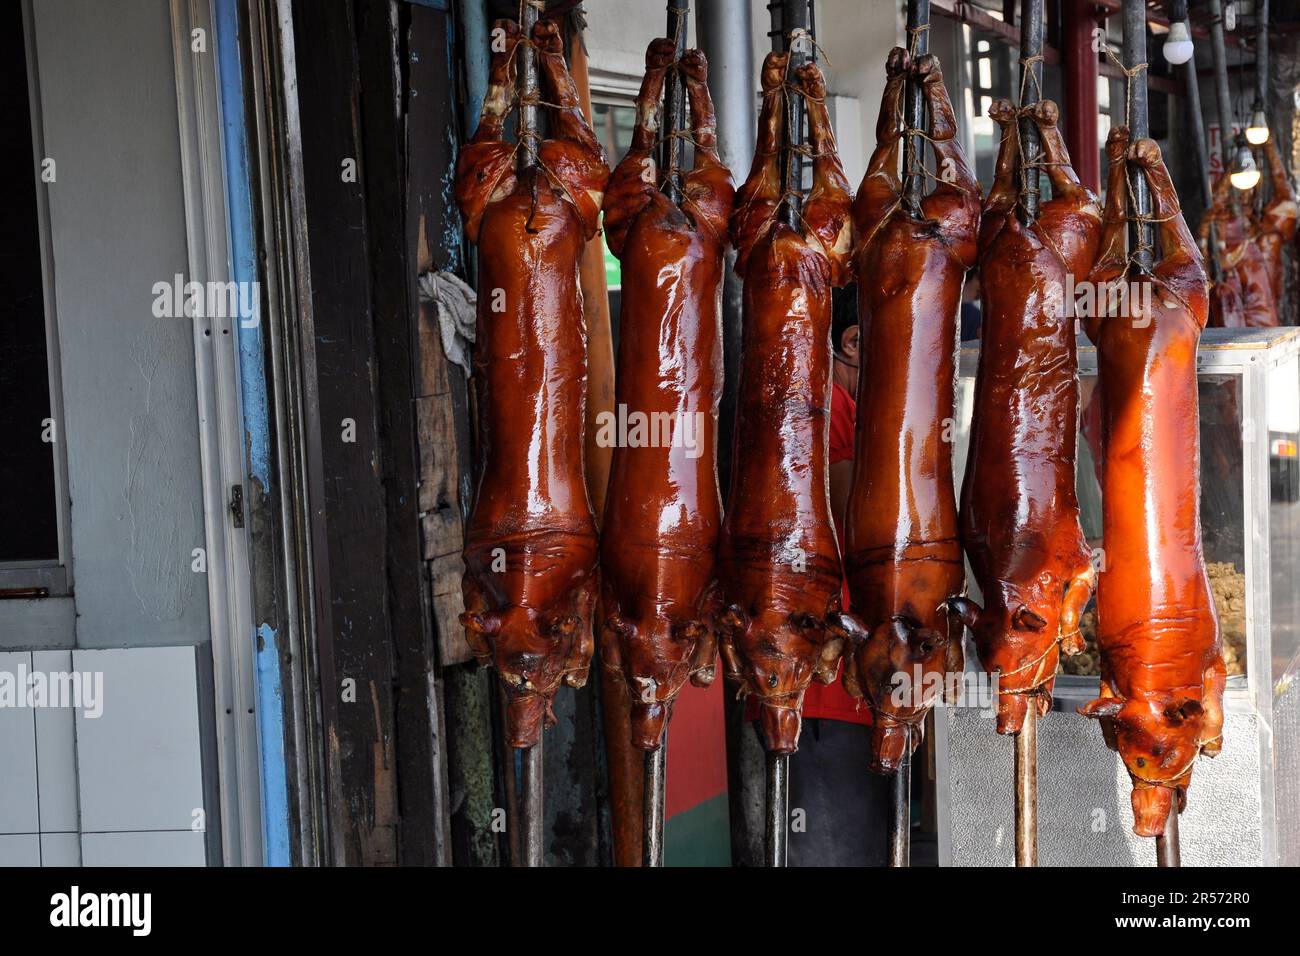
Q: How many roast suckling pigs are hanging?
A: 6